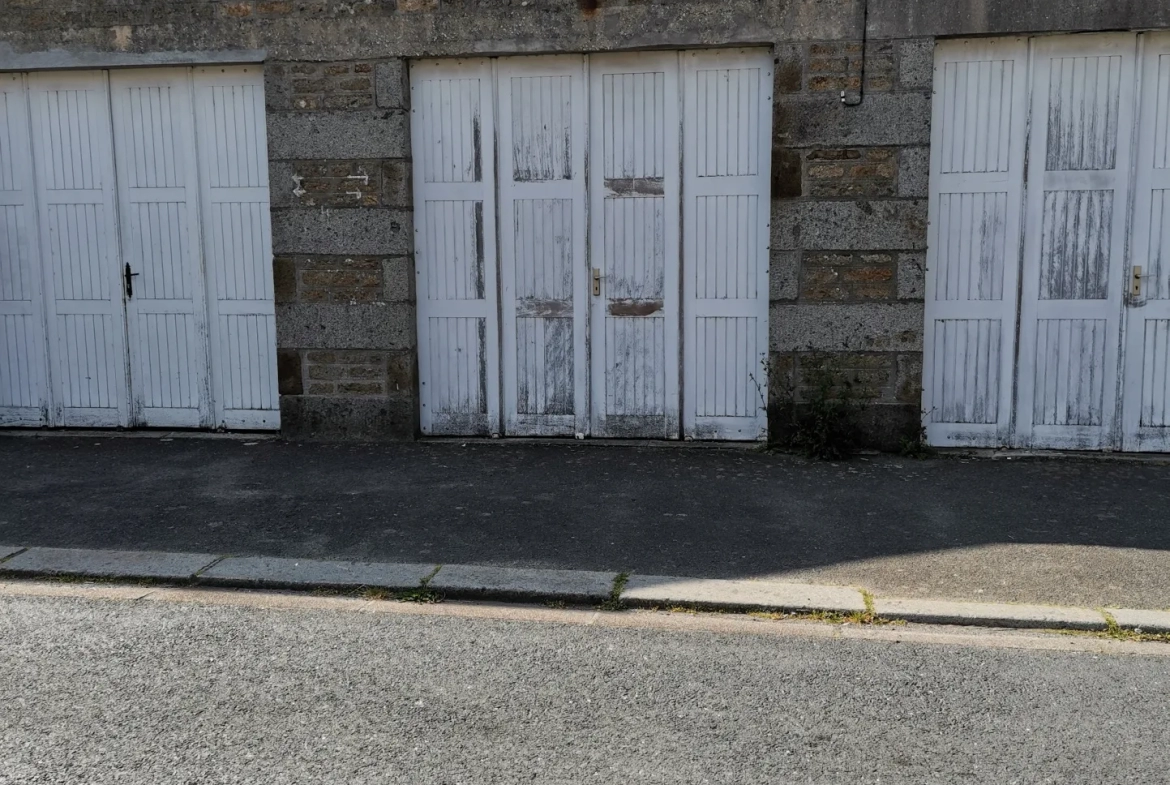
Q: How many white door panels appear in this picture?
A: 11